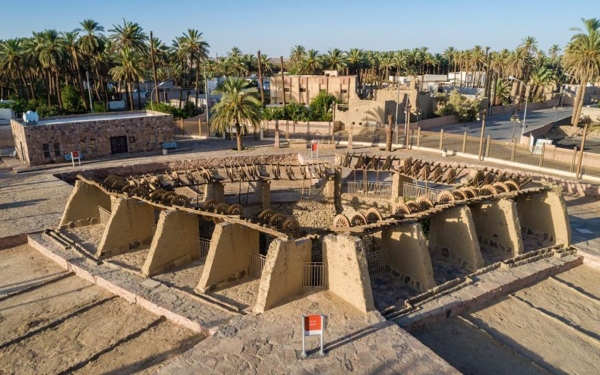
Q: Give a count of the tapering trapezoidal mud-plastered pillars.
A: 10